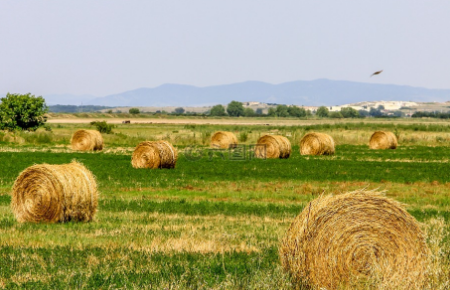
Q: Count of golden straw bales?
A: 8